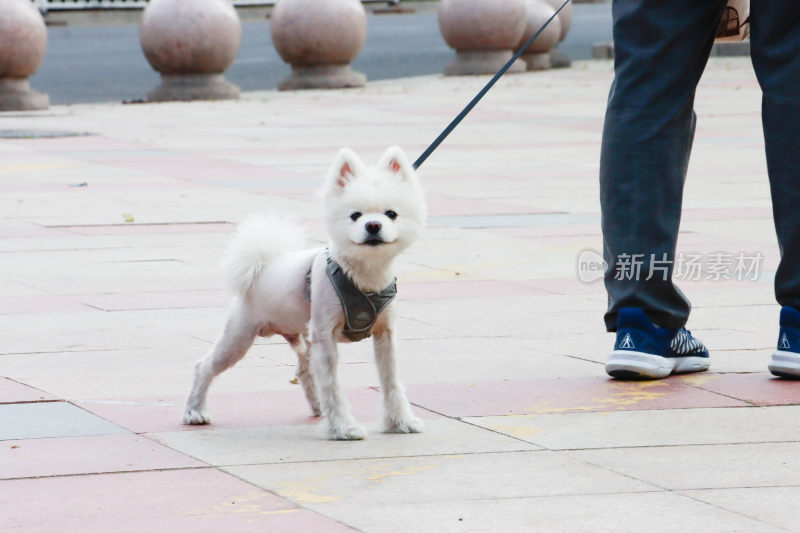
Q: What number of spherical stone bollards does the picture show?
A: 6